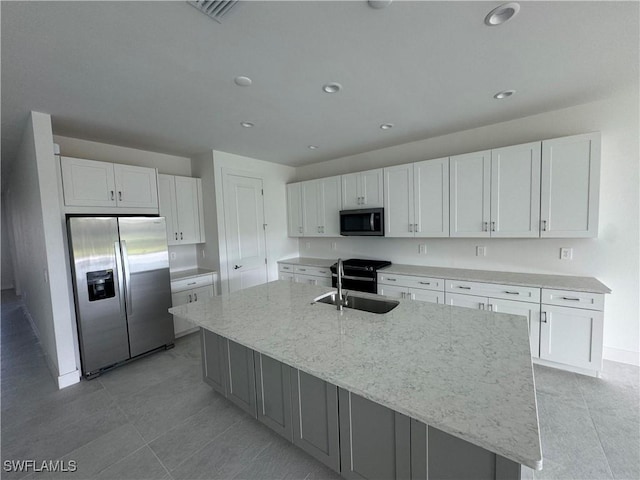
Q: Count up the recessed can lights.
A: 6